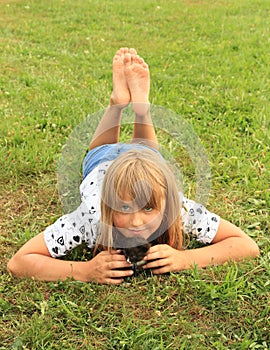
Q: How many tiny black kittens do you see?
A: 1